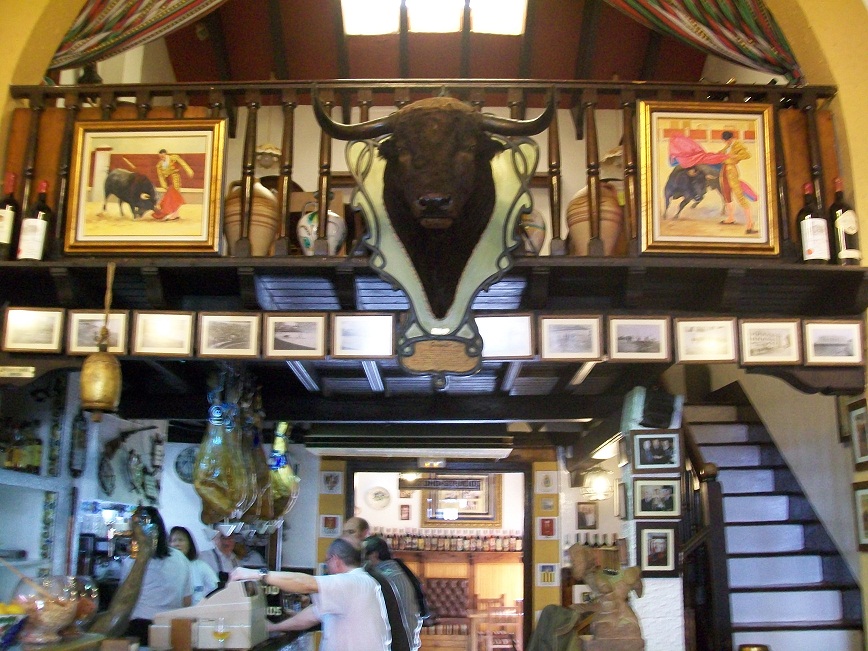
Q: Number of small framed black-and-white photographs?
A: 12